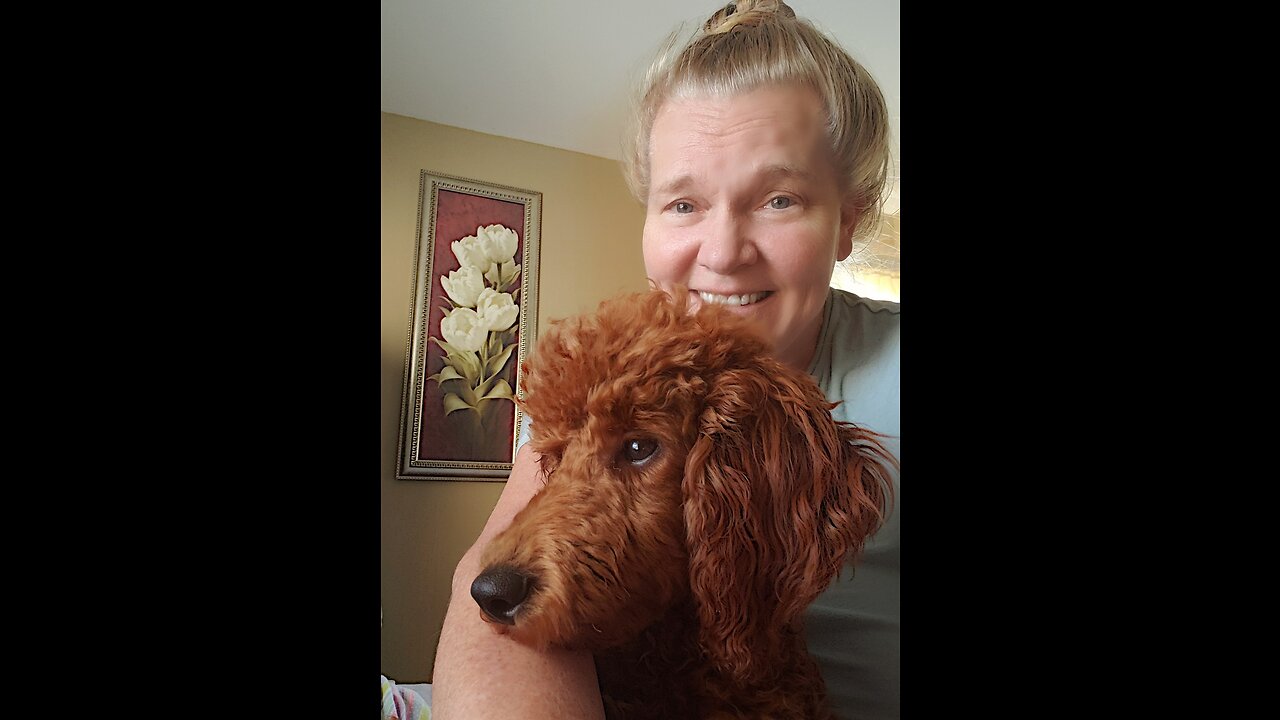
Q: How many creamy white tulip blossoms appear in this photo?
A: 5